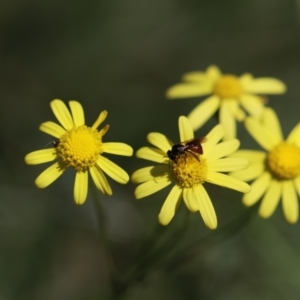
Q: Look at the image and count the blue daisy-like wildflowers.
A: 0